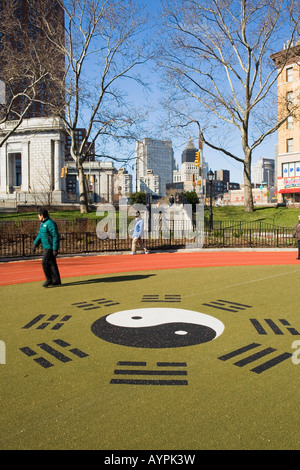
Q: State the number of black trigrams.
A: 8